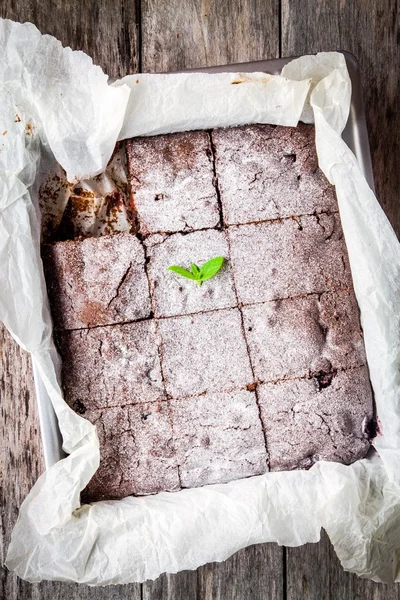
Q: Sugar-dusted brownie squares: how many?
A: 11